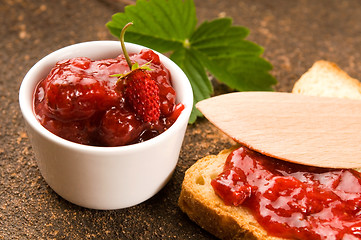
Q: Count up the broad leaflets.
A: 3